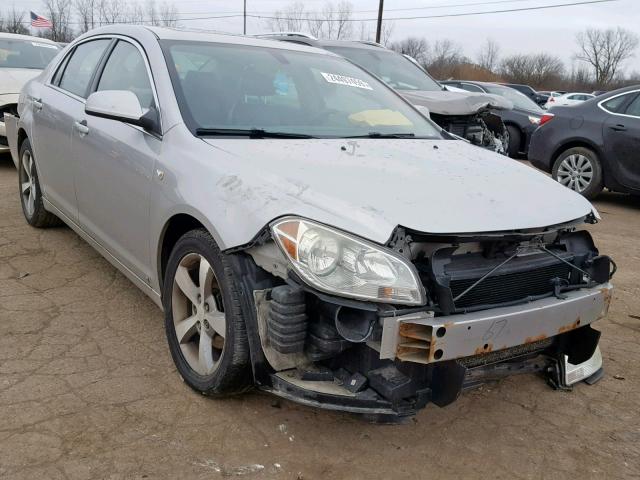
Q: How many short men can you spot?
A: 0